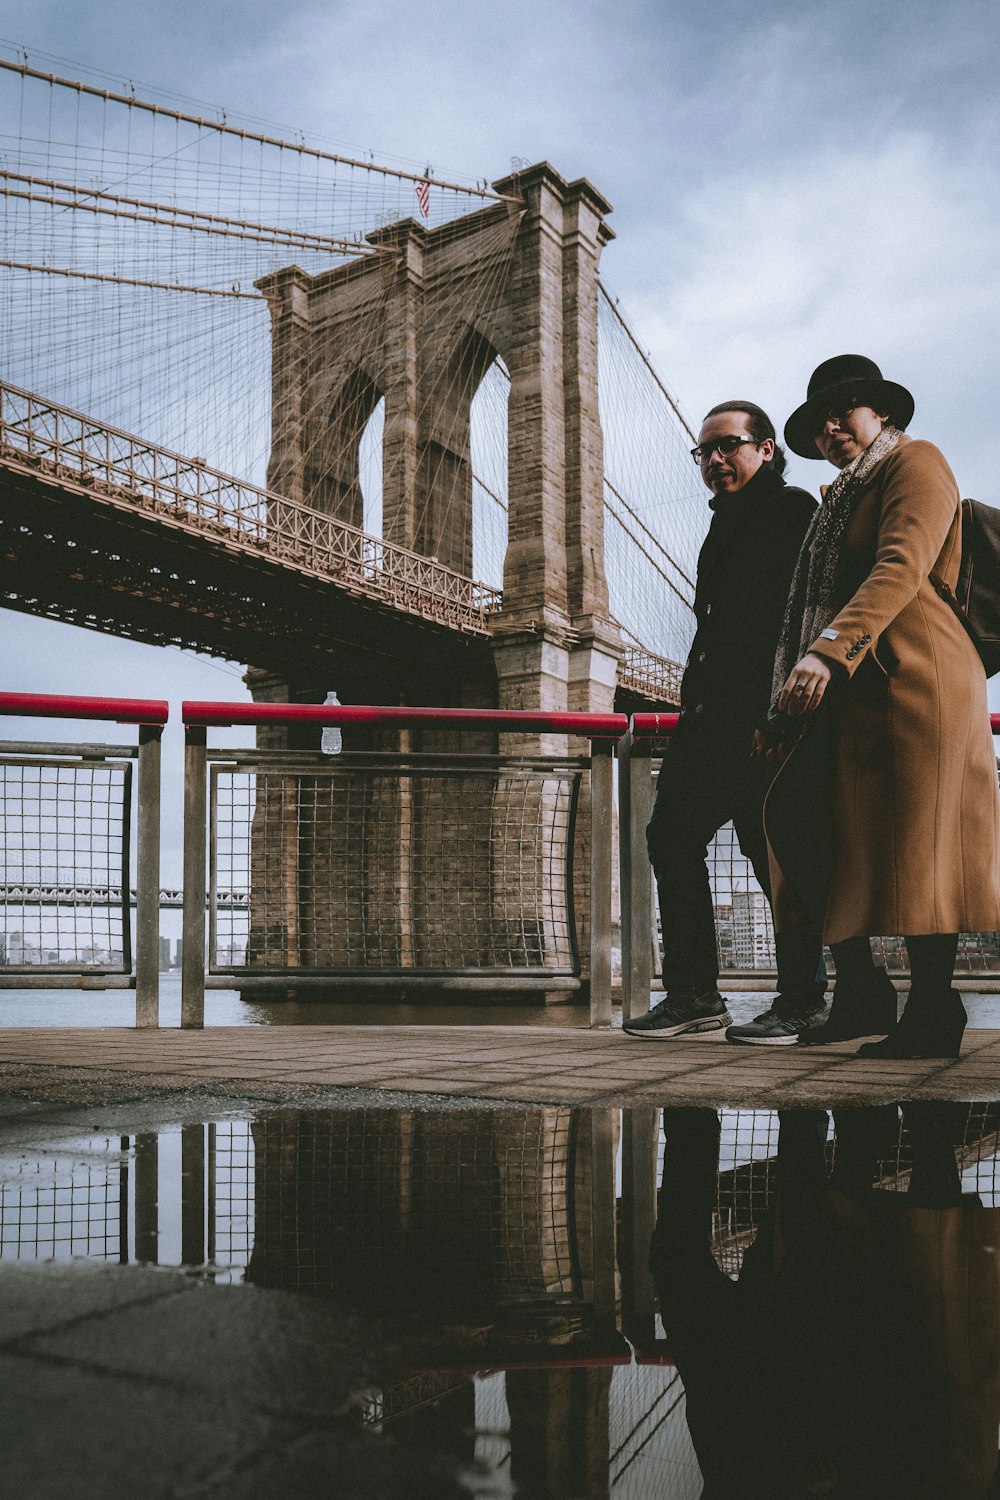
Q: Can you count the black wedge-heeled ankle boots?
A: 2